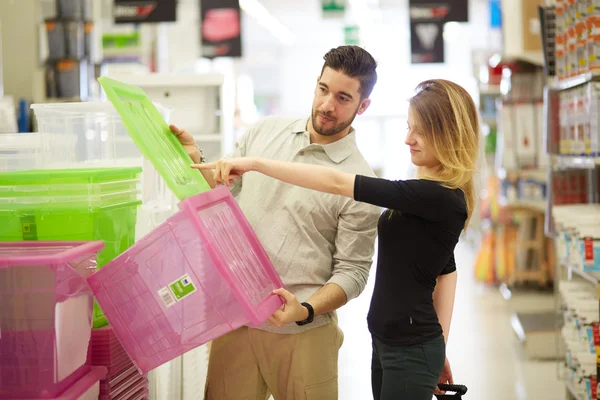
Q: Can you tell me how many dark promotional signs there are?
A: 4